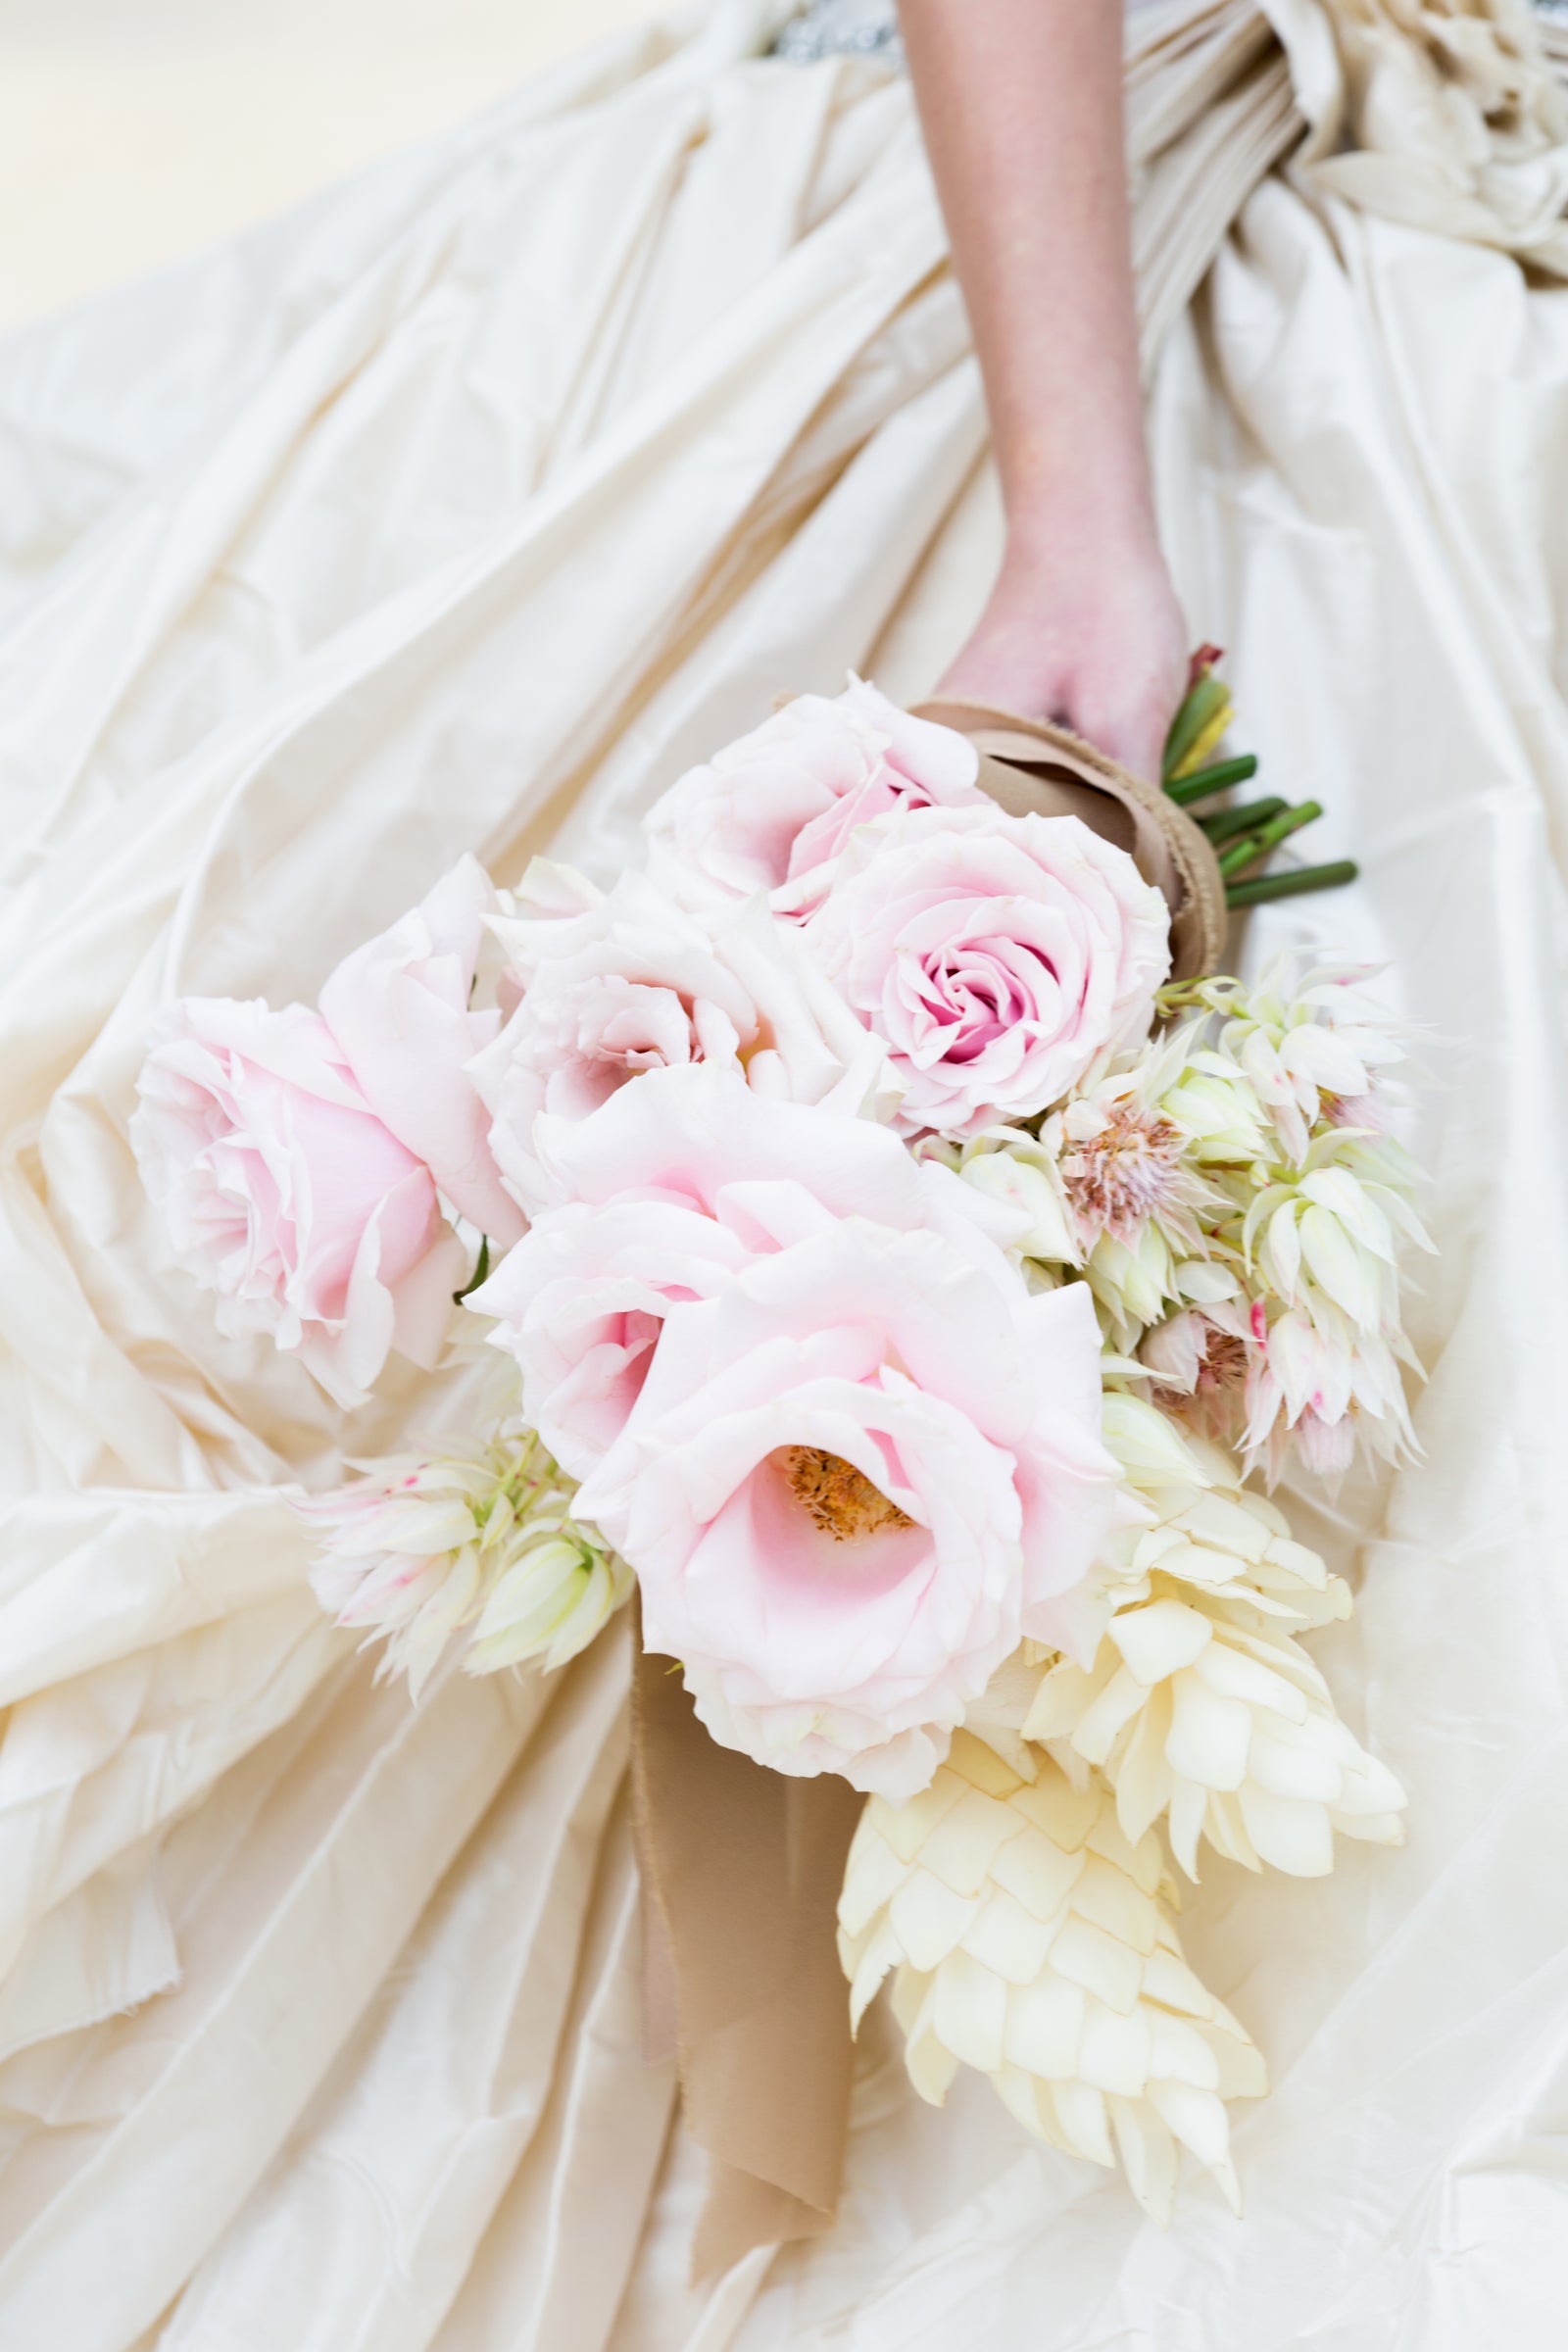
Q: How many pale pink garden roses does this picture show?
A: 6